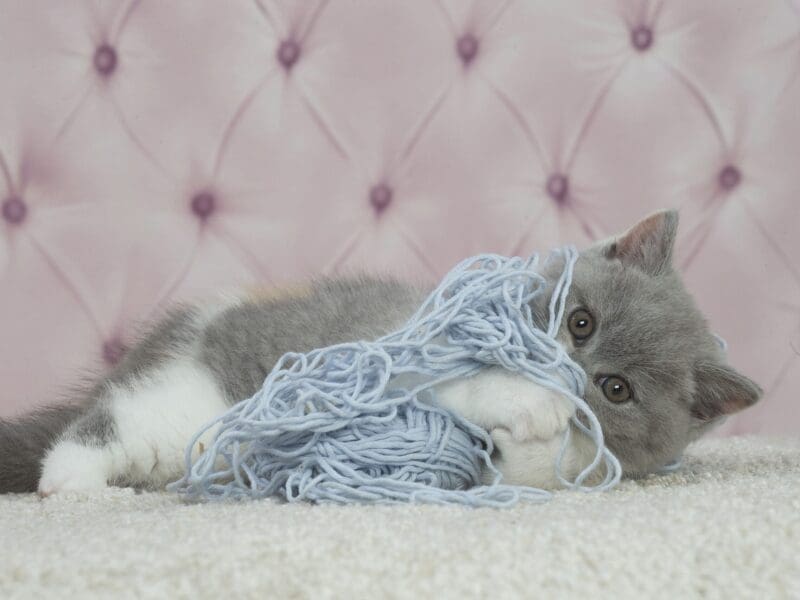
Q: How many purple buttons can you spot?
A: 10